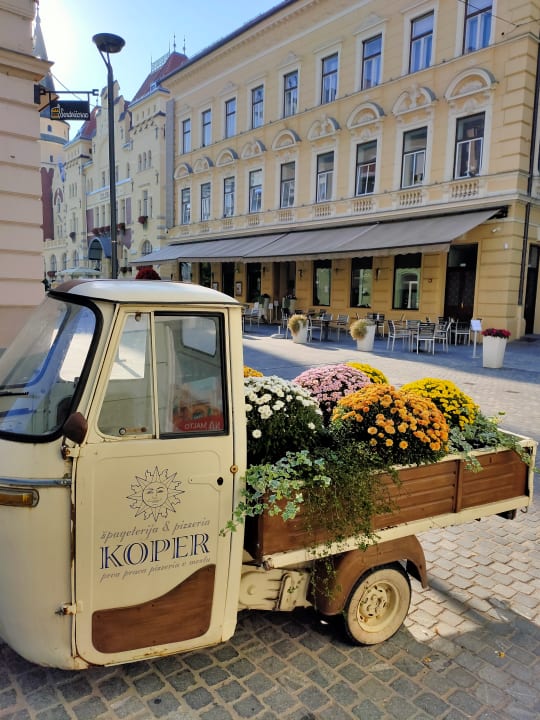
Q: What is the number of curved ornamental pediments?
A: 9